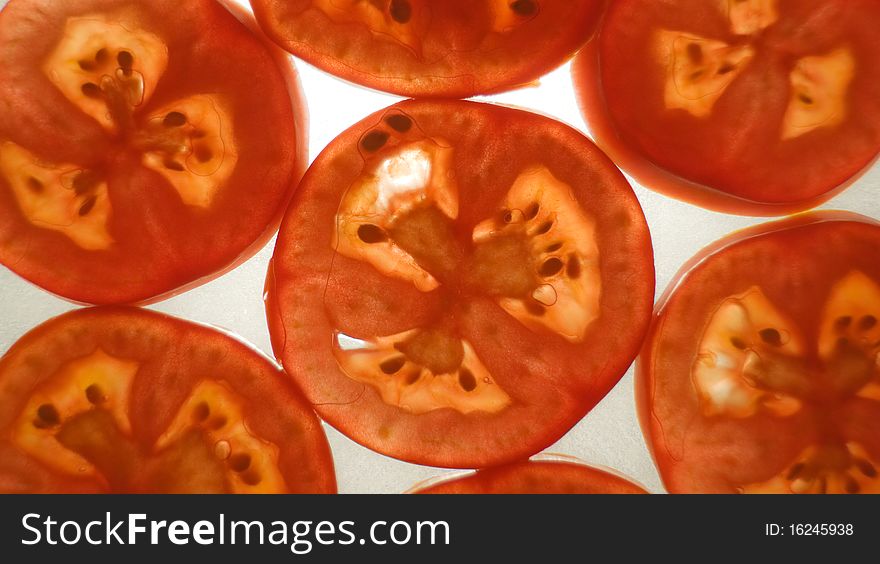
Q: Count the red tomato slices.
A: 7